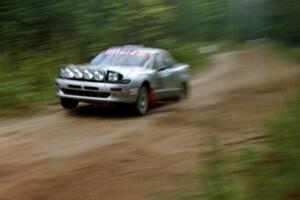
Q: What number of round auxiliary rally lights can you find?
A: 4